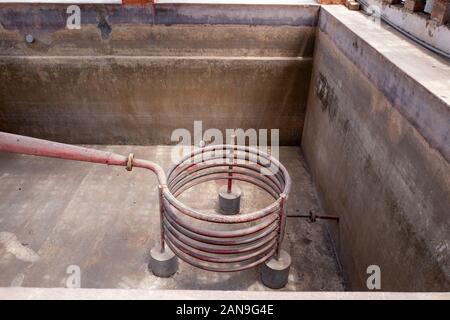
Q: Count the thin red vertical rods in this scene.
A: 3